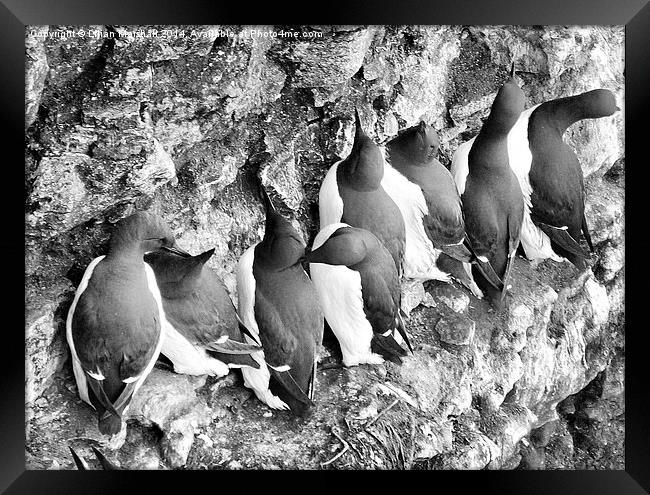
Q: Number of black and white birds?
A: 8